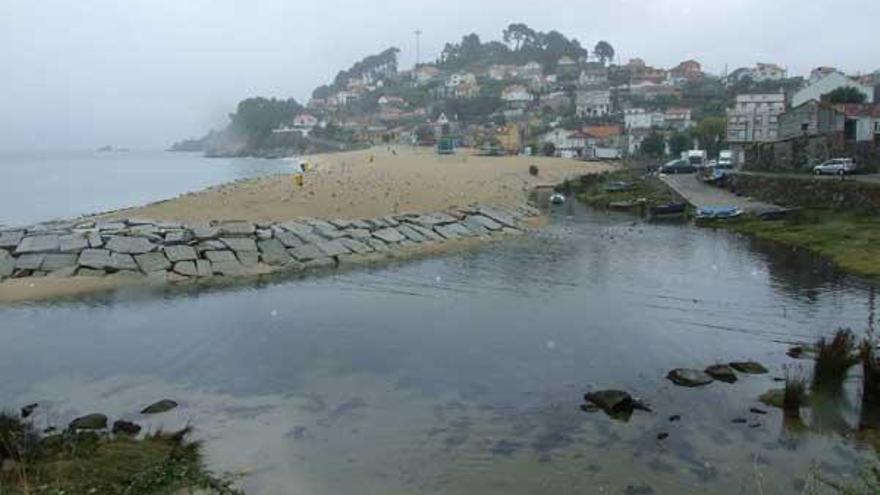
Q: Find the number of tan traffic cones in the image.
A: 0